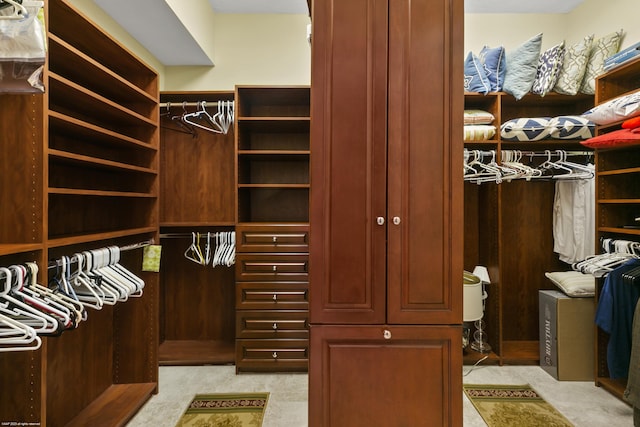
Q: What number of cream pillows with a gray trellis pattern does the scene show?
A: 2